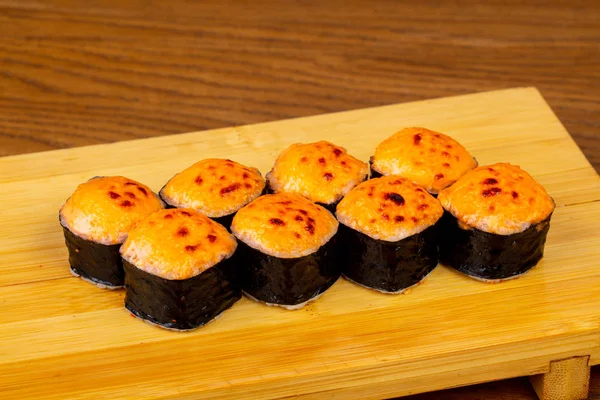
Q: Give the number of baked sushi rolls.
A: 8